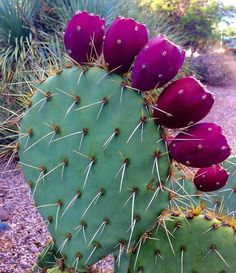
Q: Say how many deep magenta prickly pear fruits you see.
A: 6